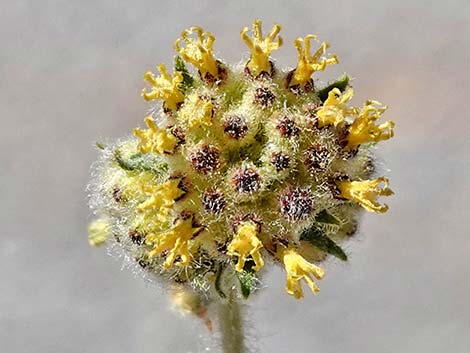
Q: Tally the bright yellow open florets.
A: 12